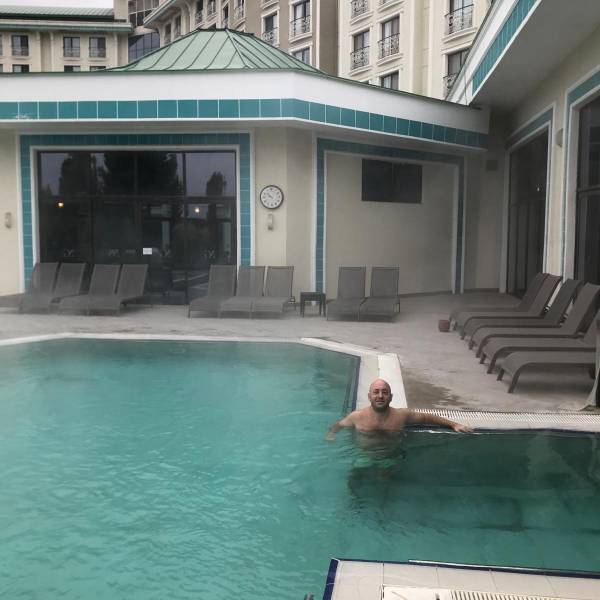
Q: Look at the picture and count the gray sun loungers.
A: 15